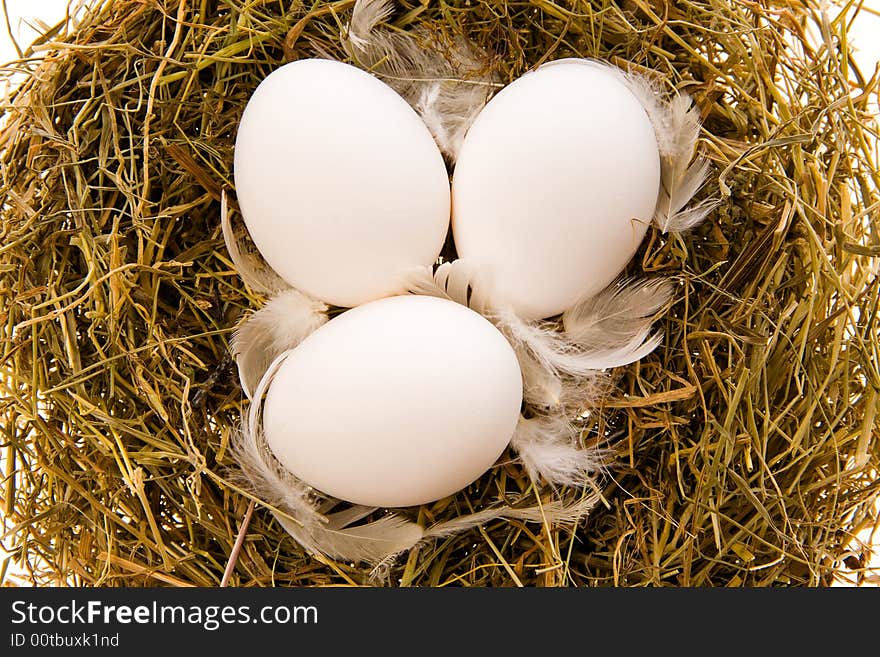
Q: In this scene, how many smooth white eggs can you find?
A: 3